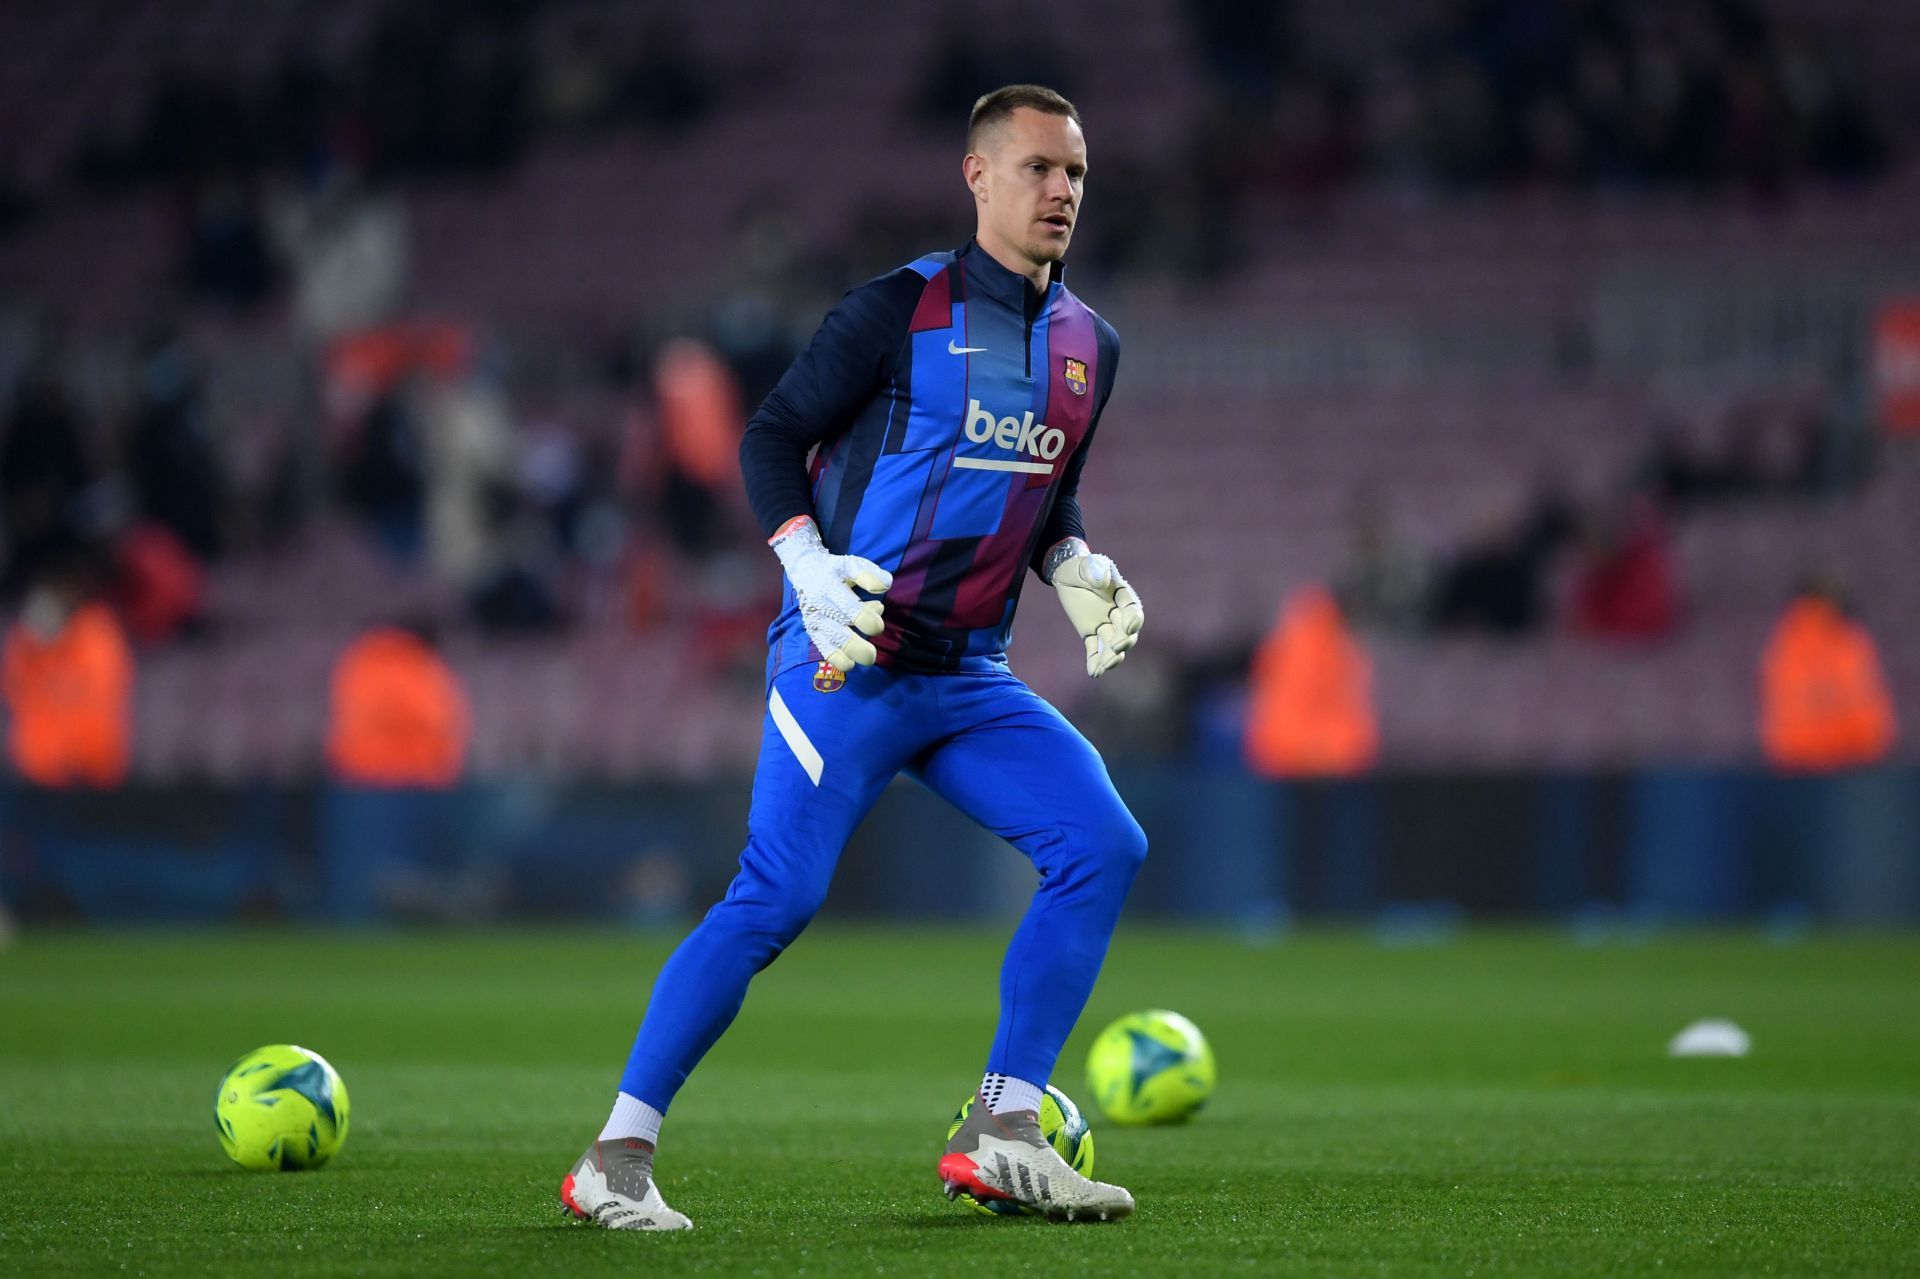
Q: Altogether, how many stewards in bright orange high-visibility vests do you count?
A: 4